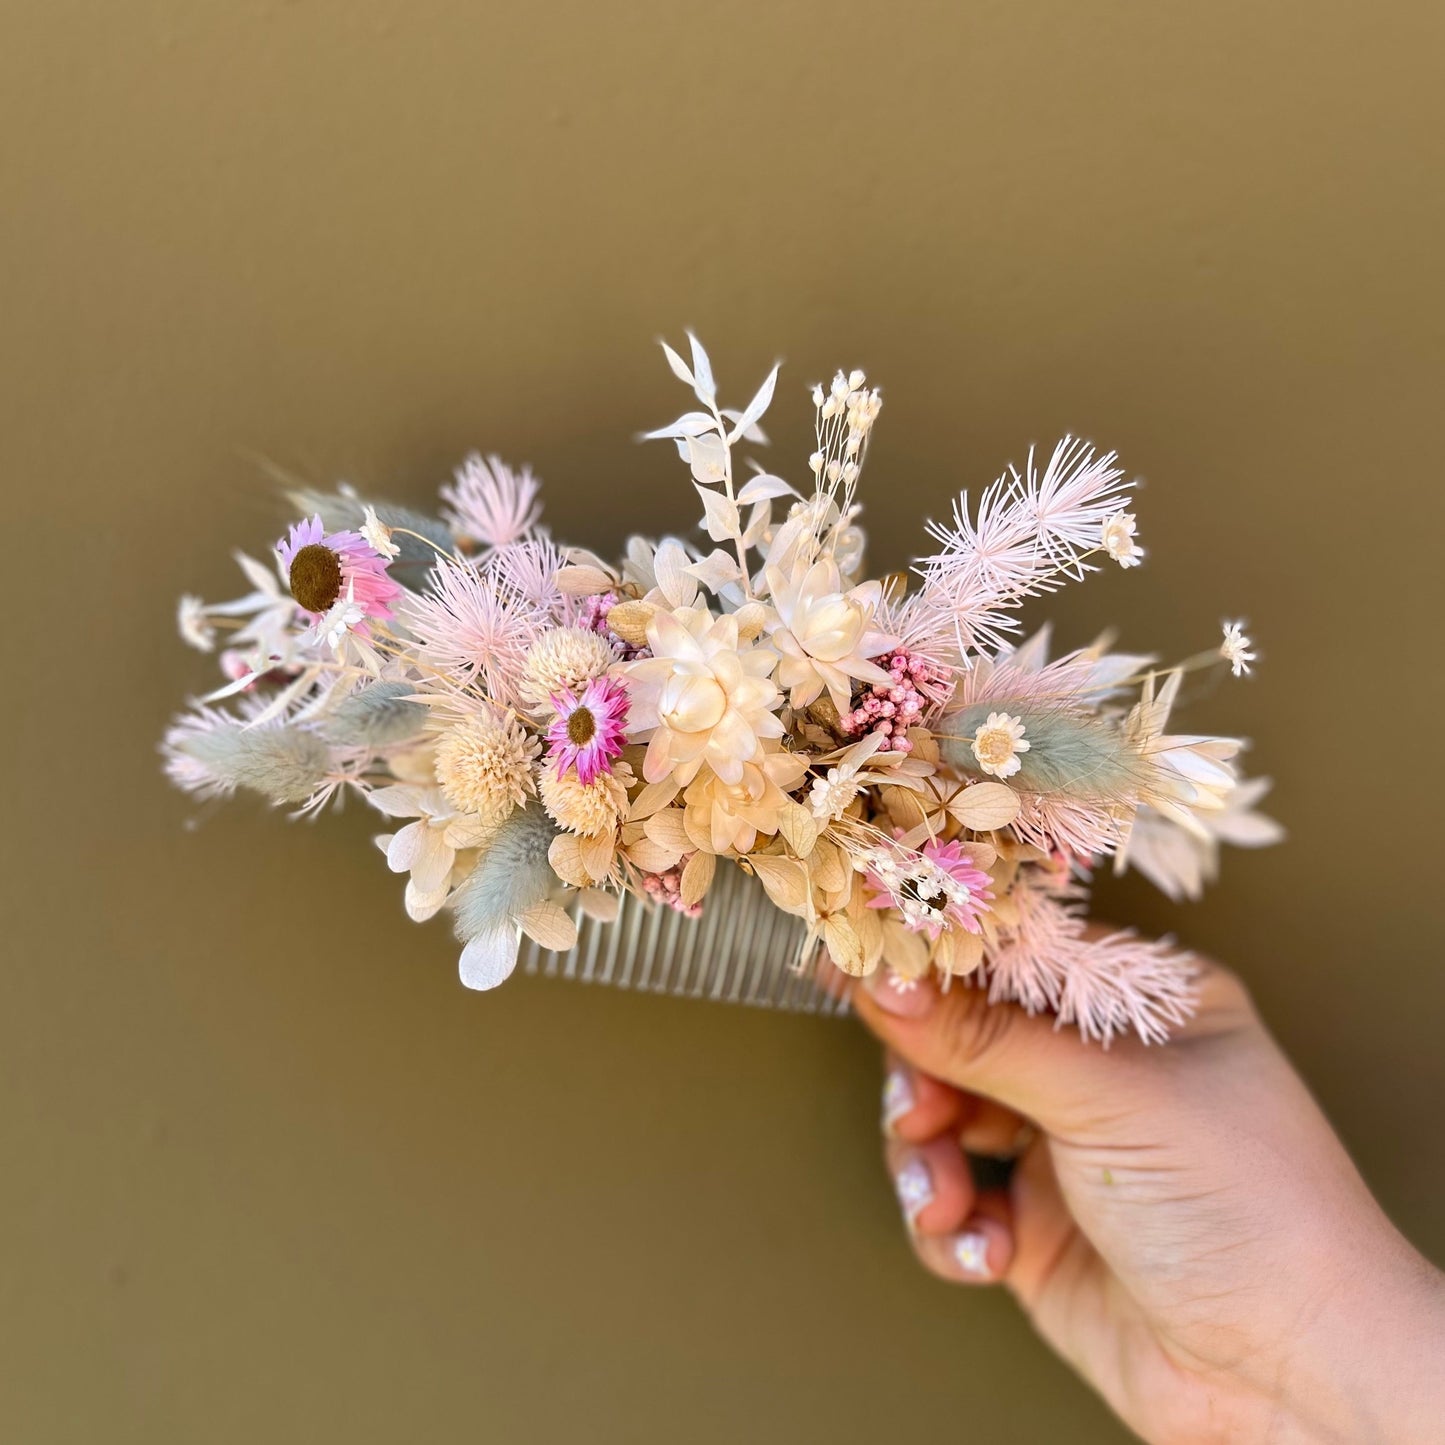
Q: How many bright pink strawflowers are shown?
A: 3